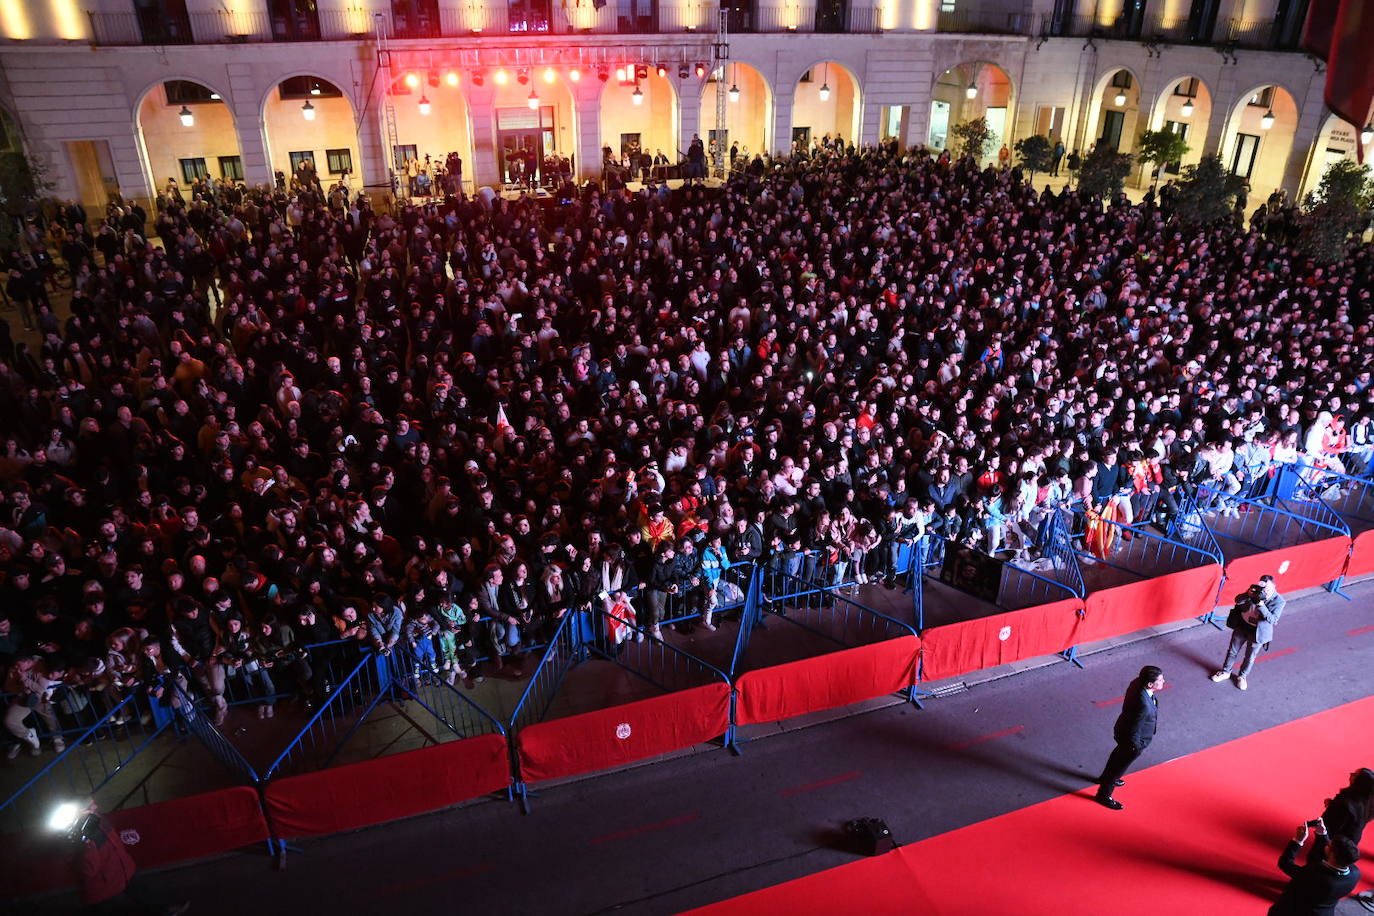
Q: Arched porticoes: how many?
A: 12